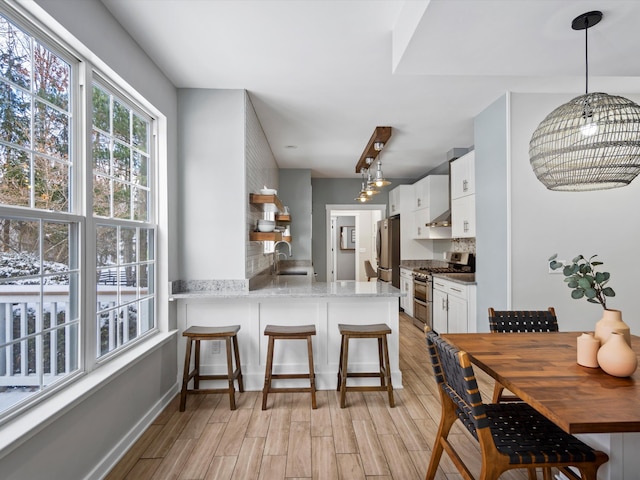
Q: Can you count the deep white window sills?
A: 1